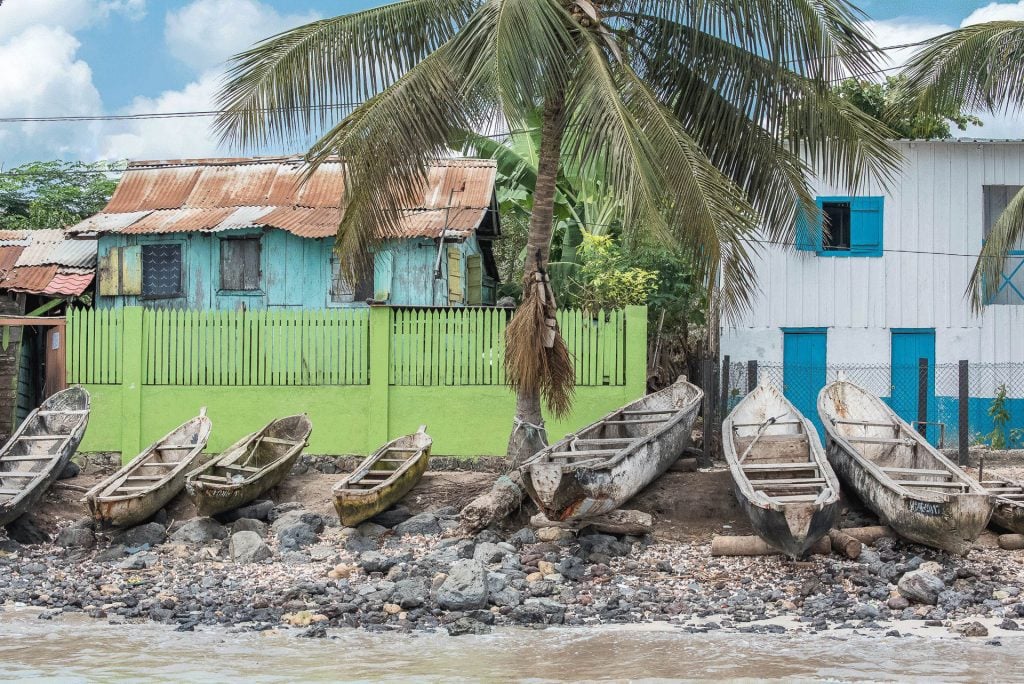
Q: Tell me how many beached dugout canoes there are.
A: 8